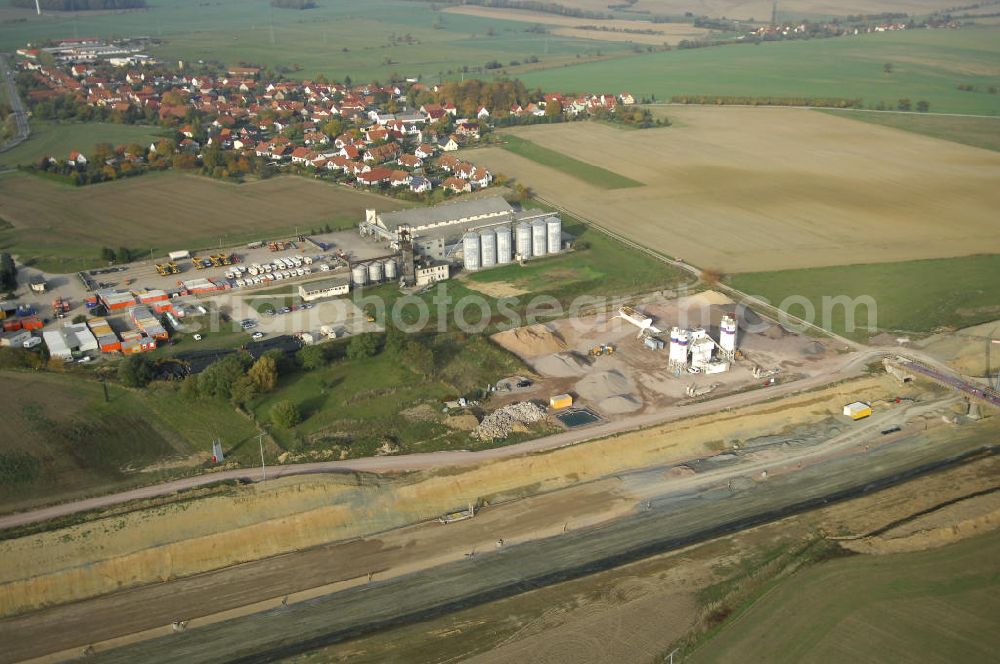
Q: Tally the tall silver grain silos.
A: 6